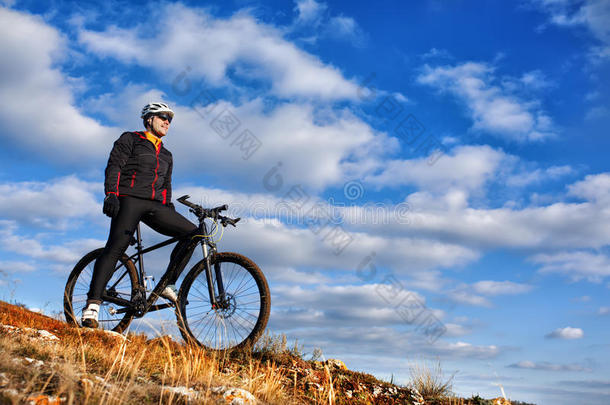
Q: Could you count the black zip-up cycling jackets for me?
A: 1